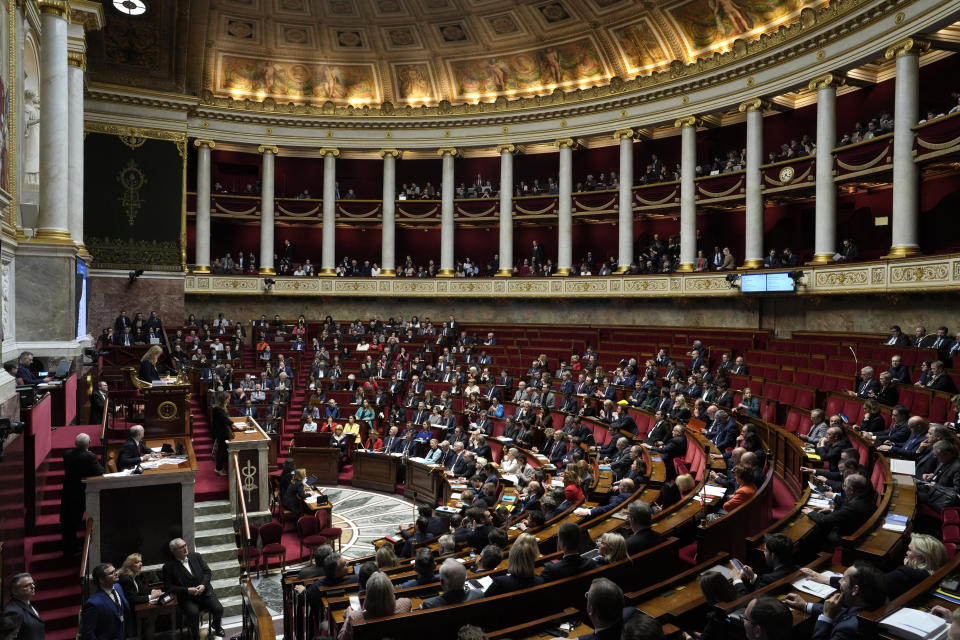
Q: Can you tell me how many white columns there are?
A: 14